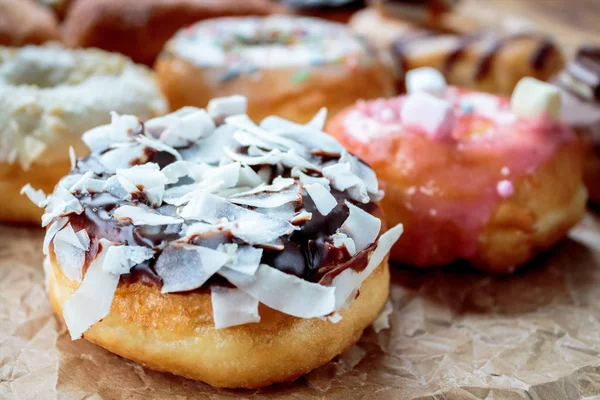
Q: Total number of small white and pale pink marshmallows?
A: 3